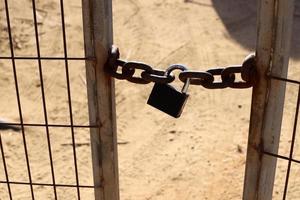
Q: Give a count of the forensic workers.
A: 0